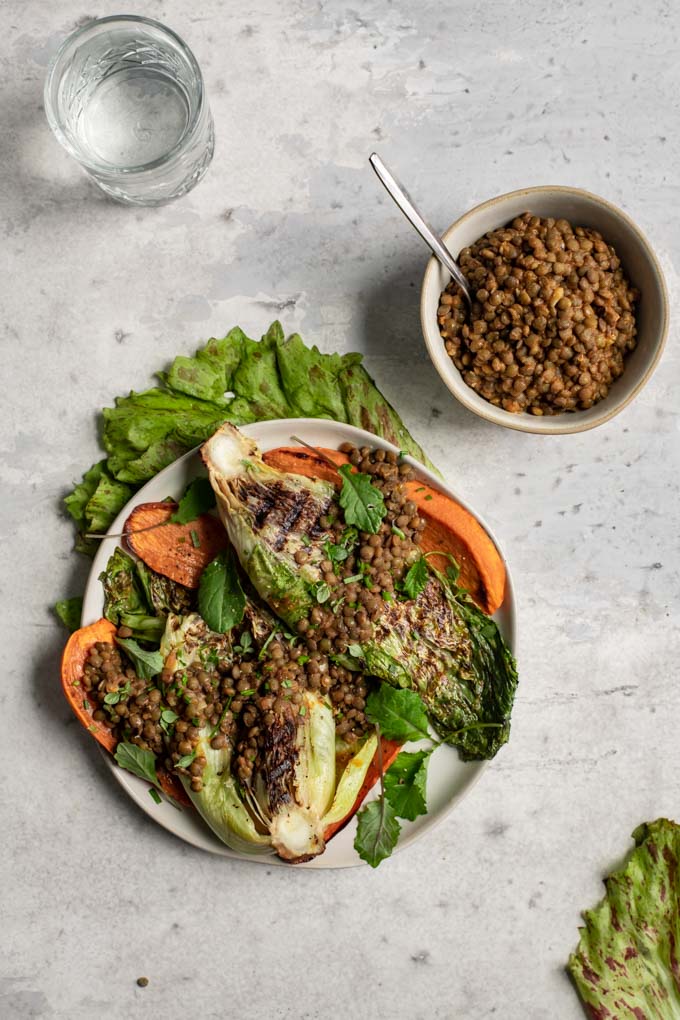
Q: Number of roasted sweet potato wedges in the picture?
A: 5